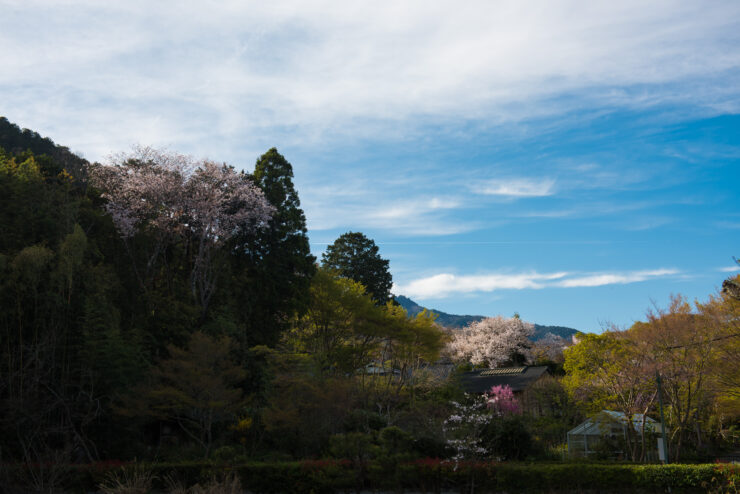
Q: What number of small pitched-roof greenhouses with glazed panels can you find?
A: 1